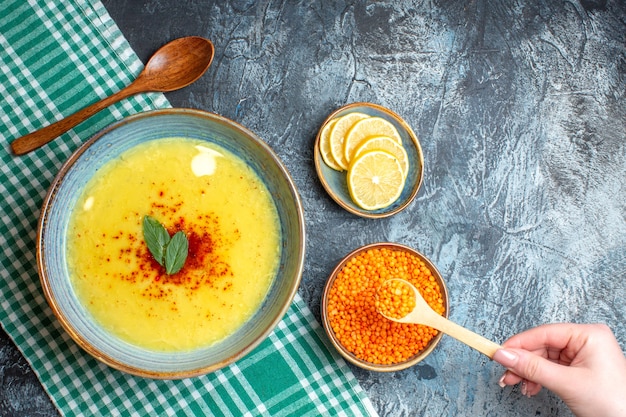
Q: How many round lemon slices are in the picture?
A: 5